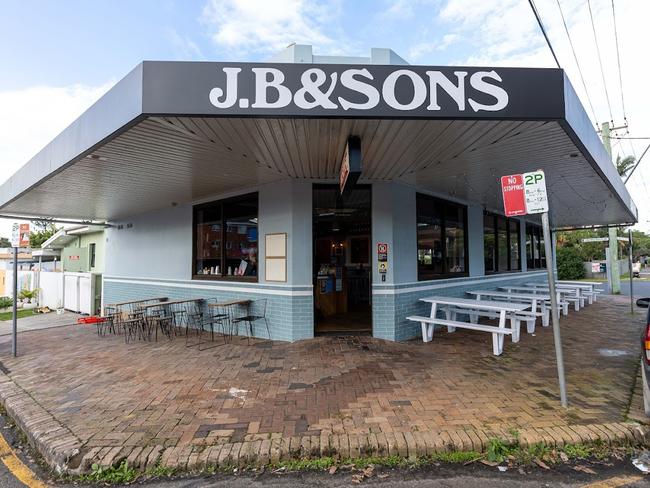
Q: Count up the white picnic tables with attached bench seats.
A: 5